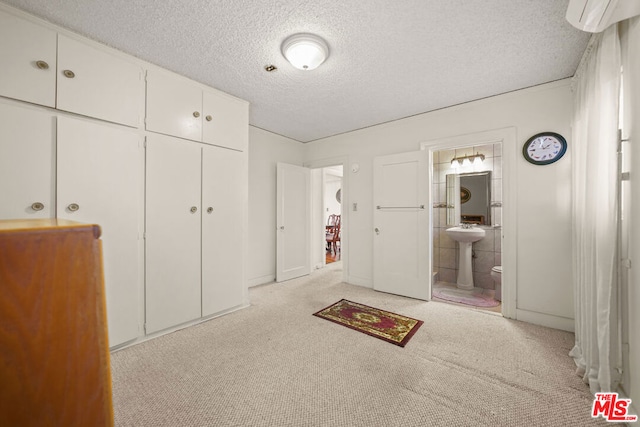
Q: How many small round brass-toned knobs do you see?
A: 8